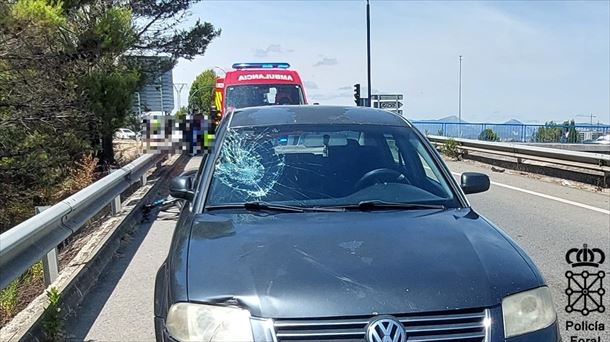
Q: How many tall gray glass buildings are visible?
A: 1